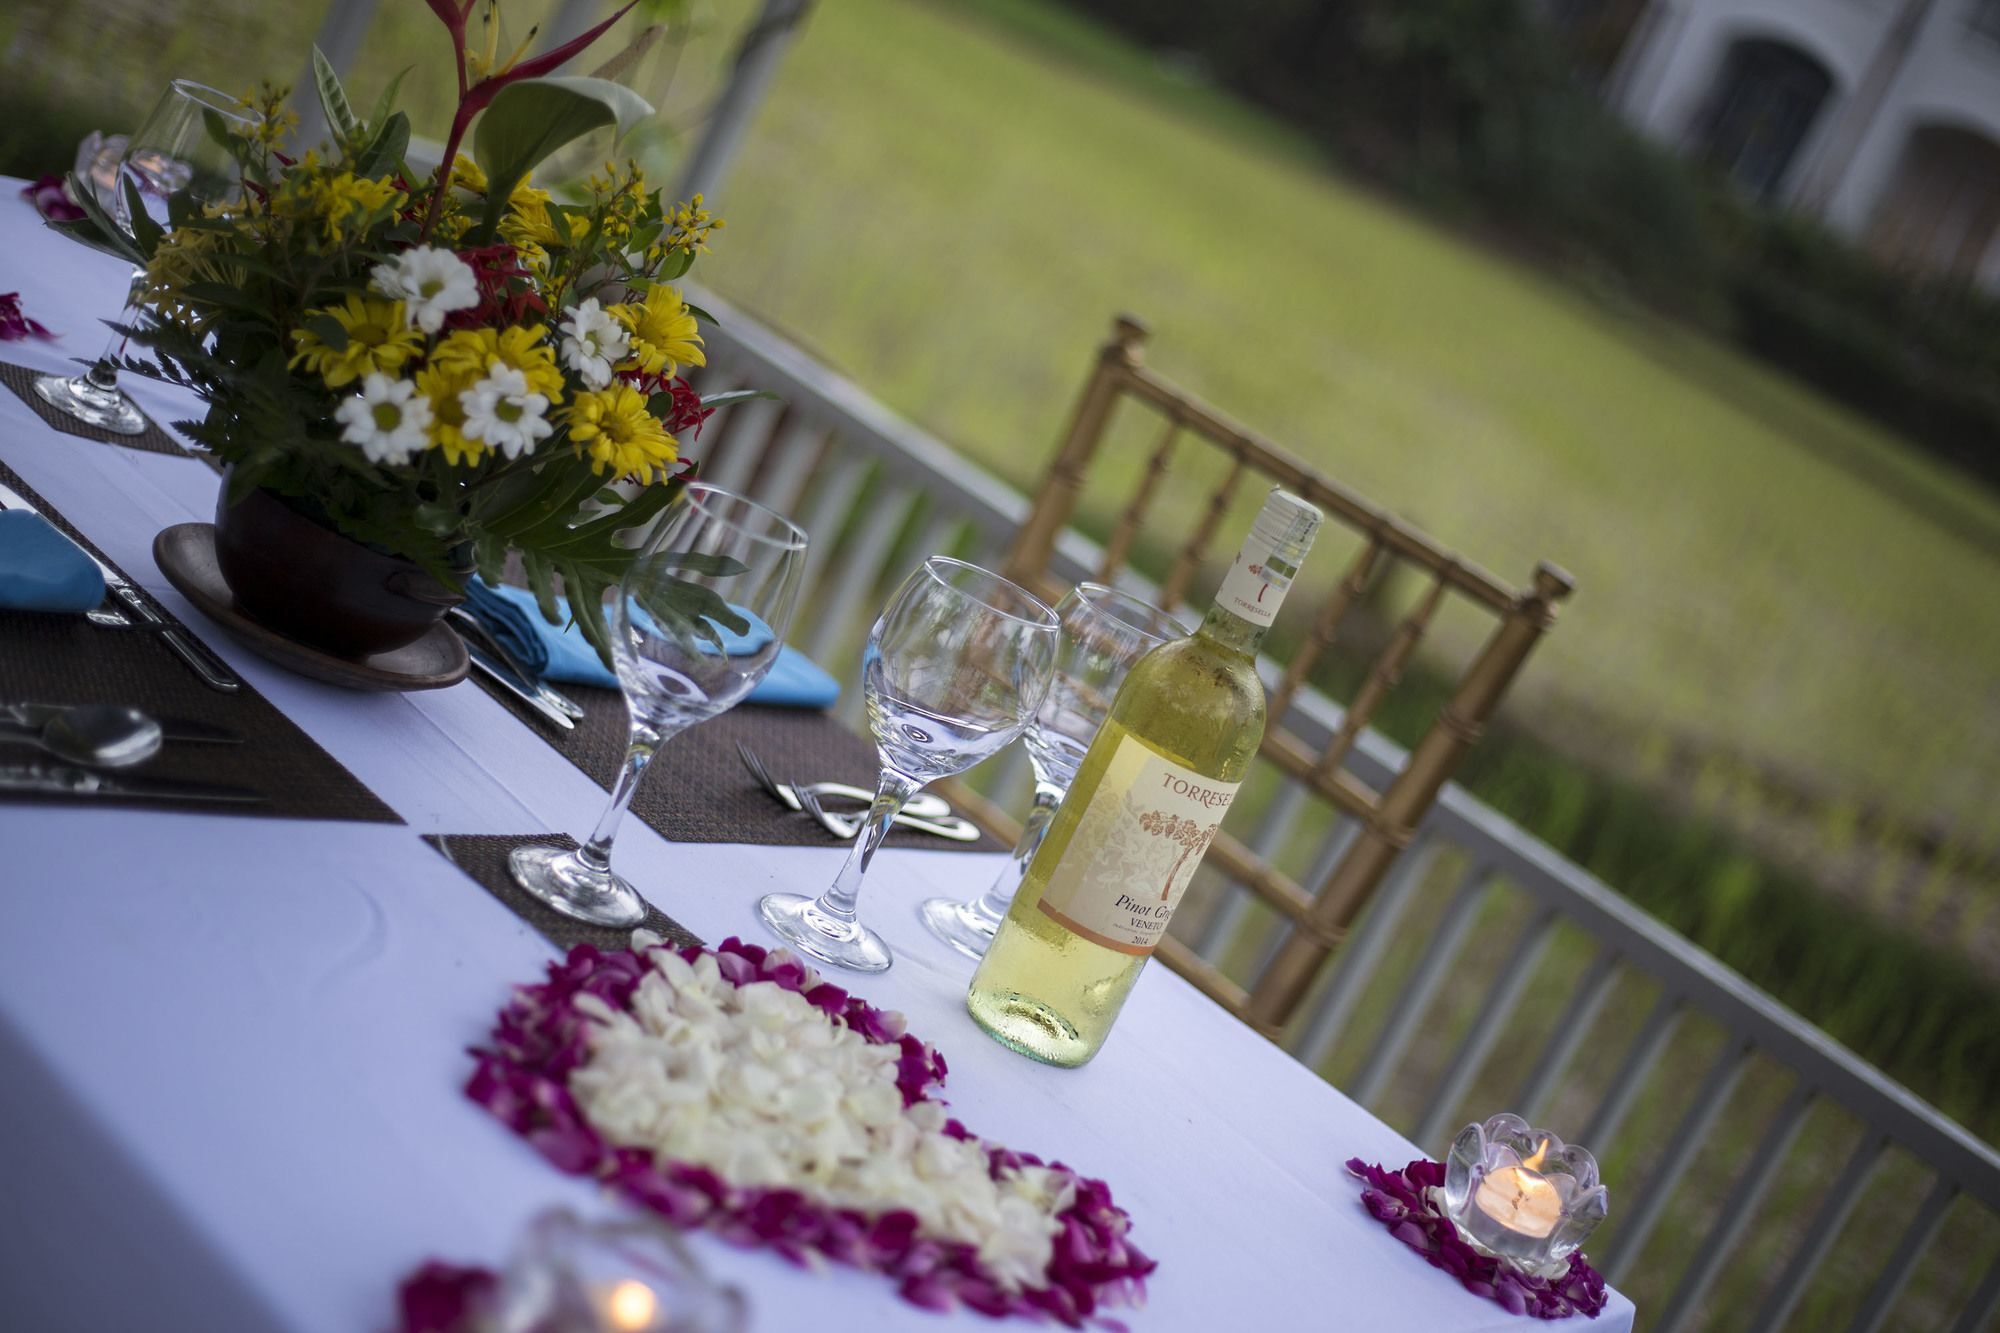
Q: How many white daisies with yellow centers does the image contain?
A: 4